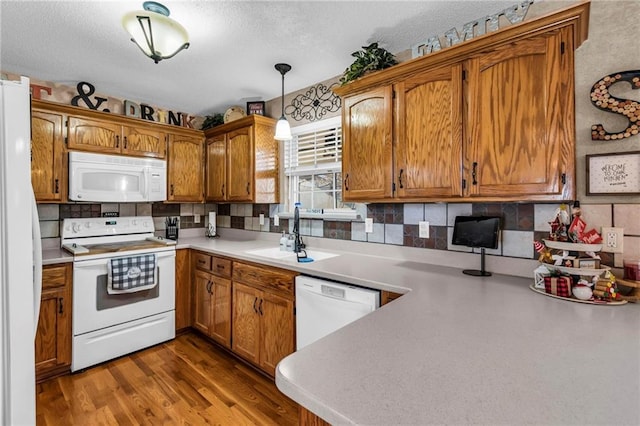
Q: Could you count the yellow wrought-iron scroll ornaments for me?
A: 0